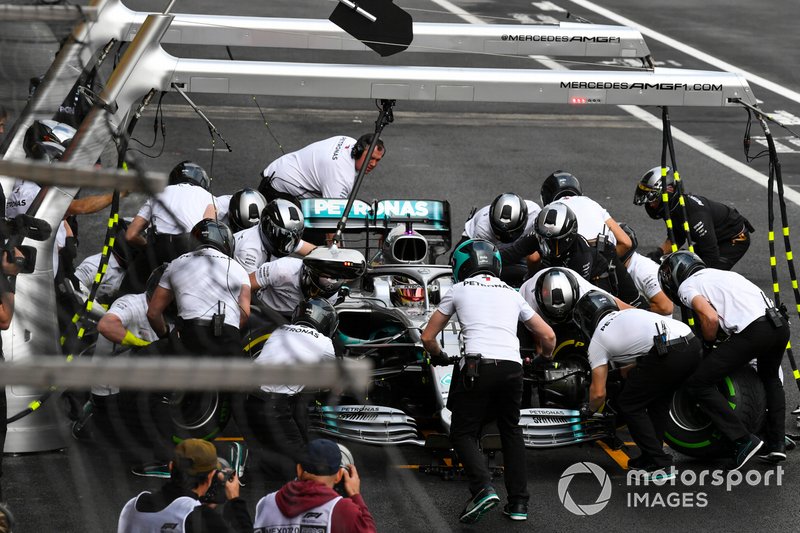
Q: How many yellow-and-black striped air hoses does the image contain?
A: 6